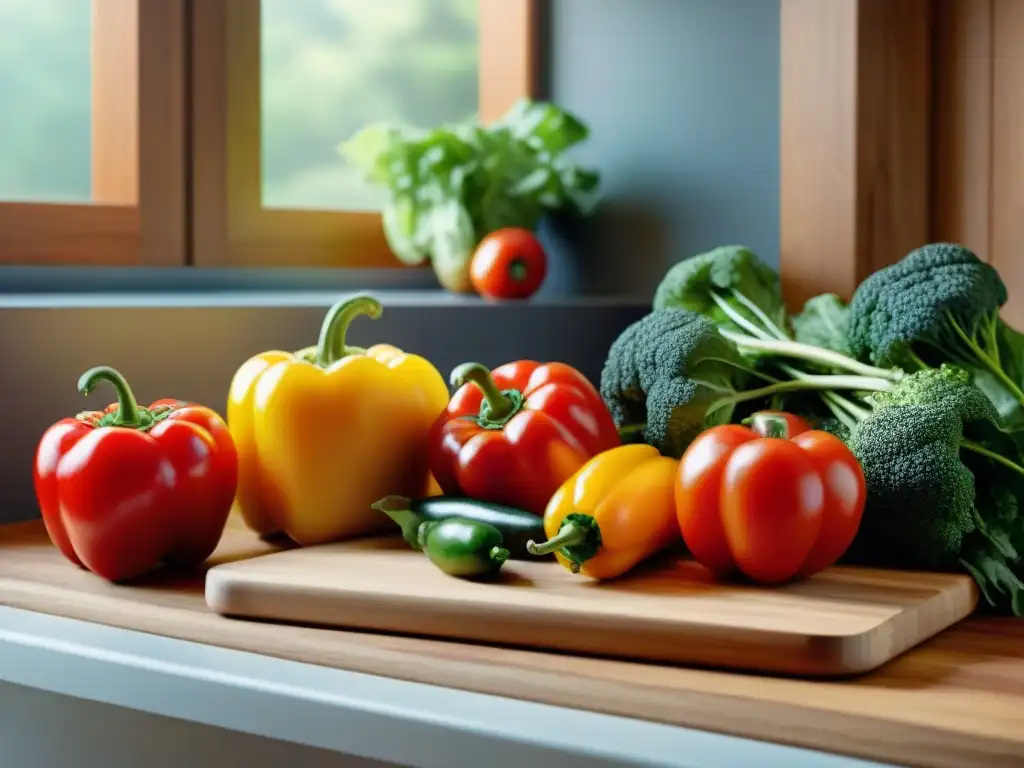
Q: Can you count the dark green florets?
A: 3